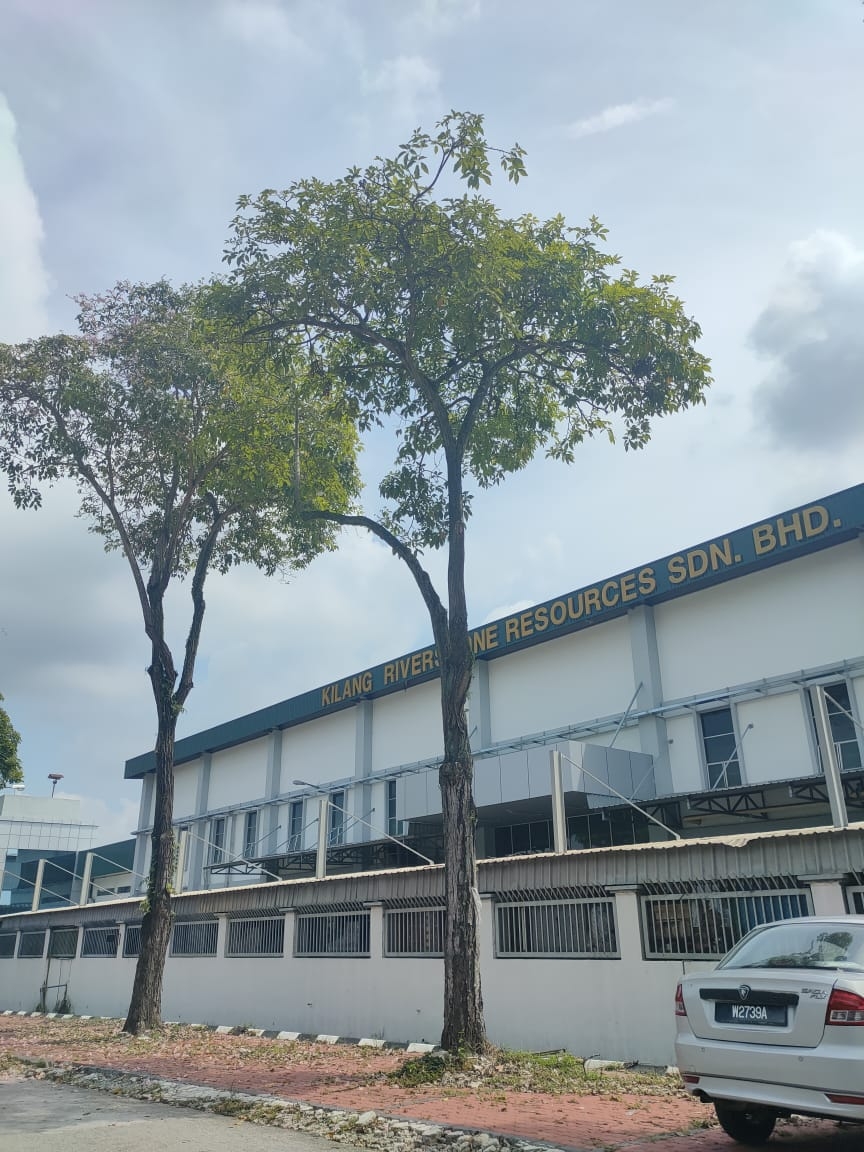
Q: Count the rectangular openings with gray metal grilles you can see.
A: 12